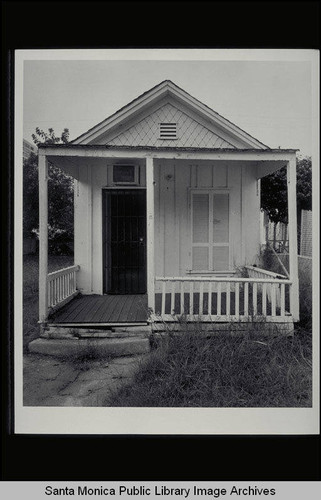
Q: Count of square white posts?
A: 3